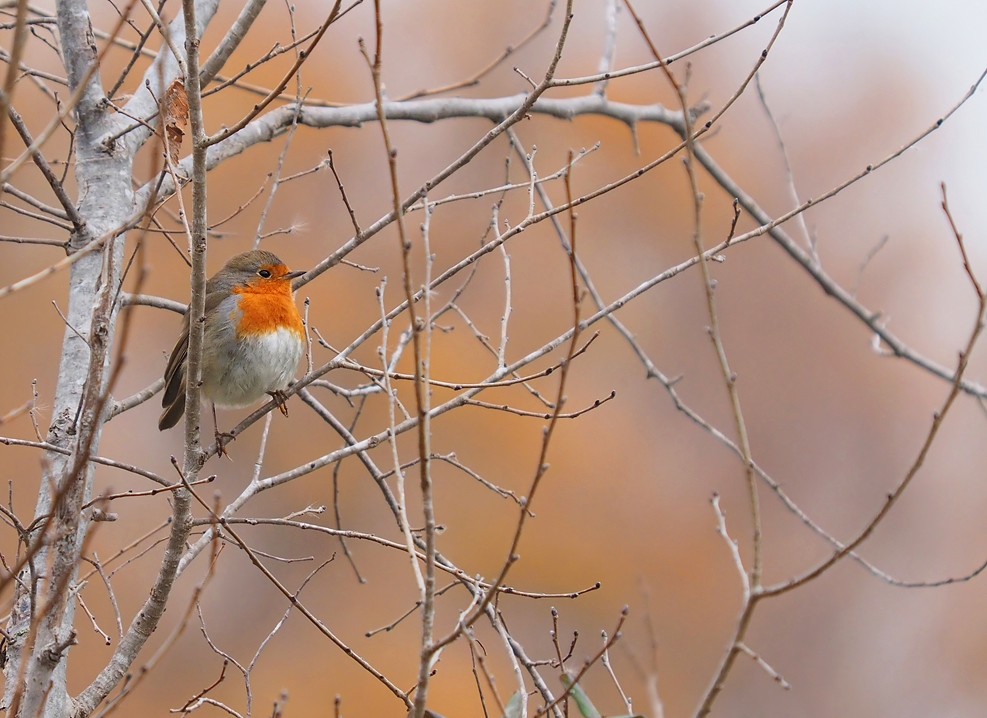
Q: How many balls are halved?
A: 0